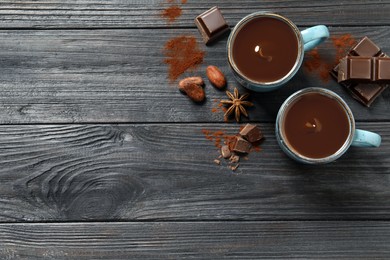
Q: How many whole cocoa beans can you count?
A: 3